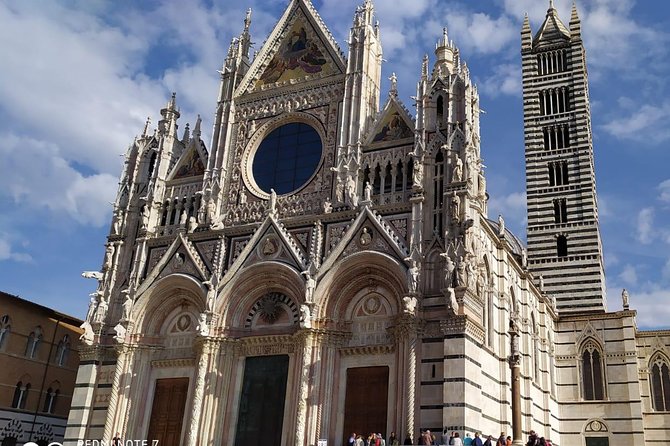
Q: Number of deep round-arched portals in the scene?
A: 3